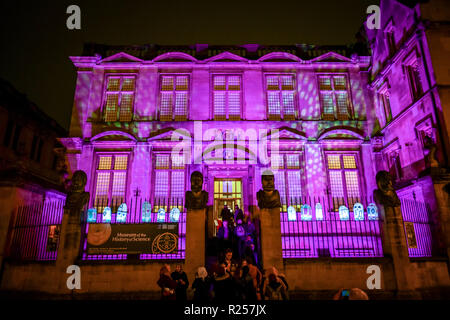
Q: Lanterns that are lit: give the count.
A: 12